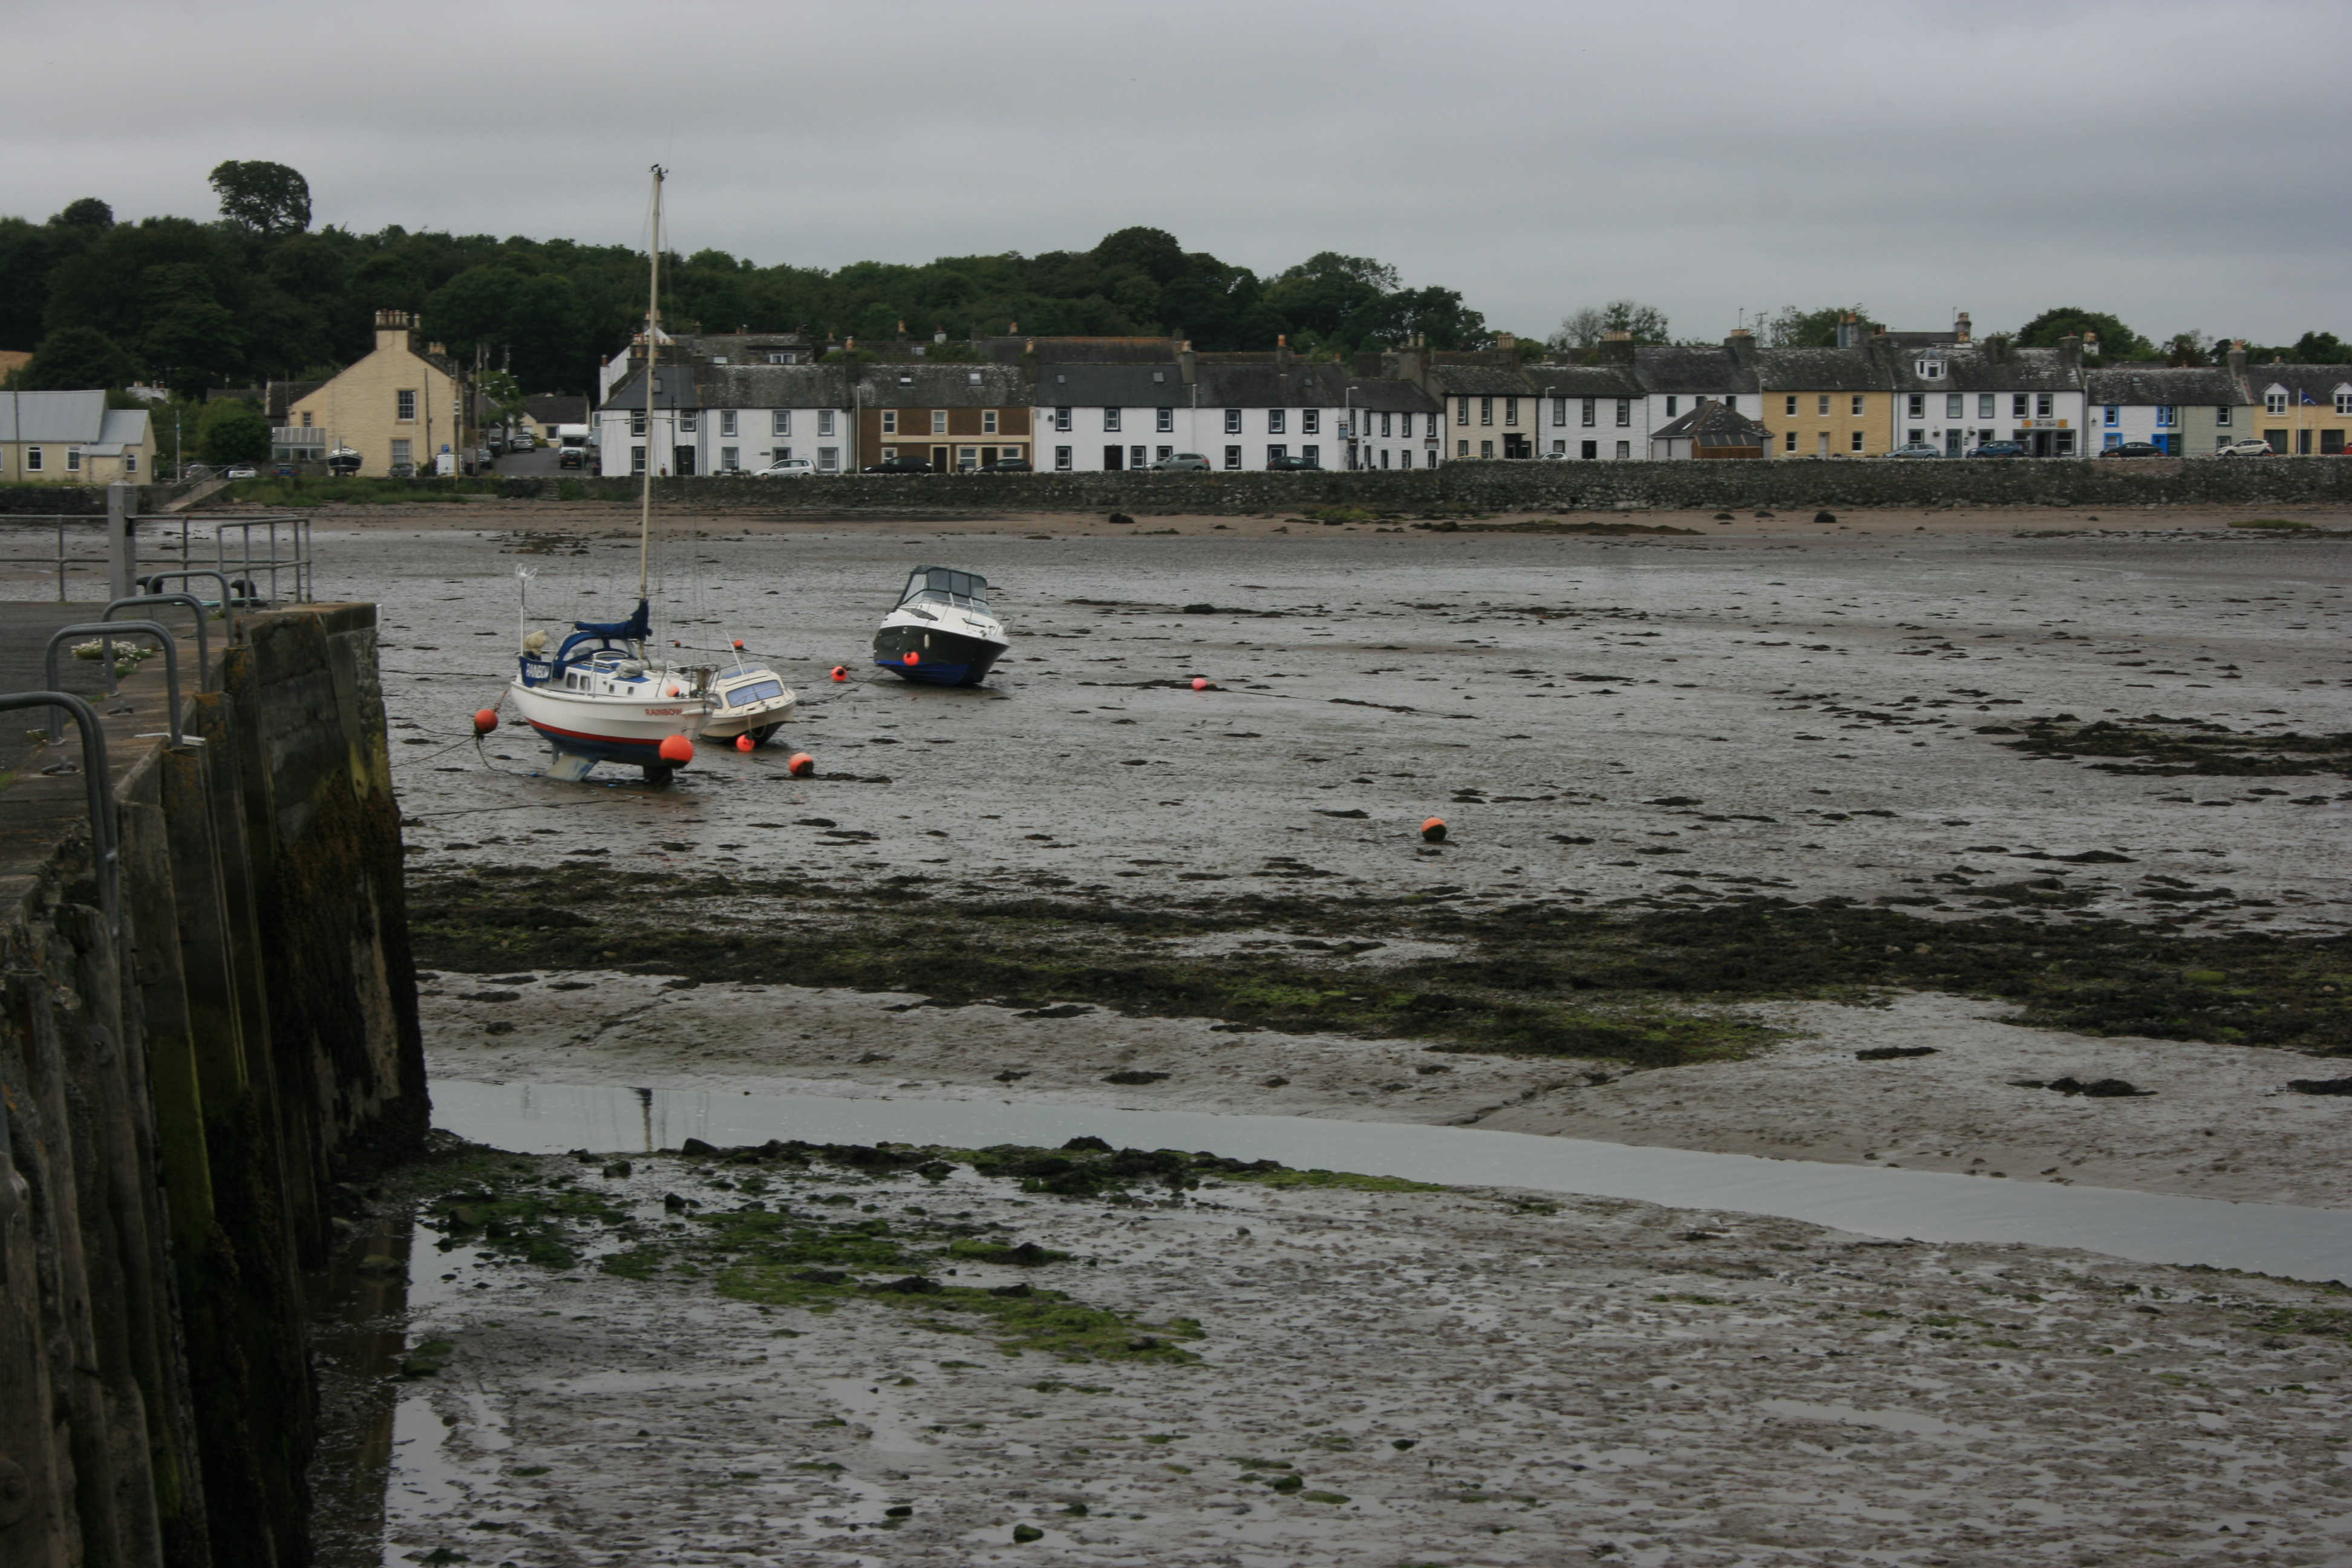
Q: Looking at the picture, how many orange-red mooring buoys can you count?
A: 11